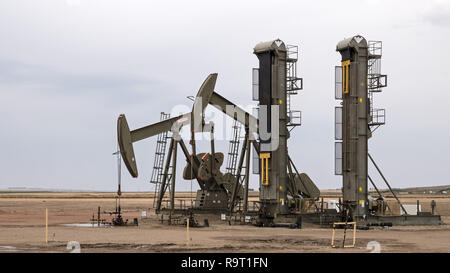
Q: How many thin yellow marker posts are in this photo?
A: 2